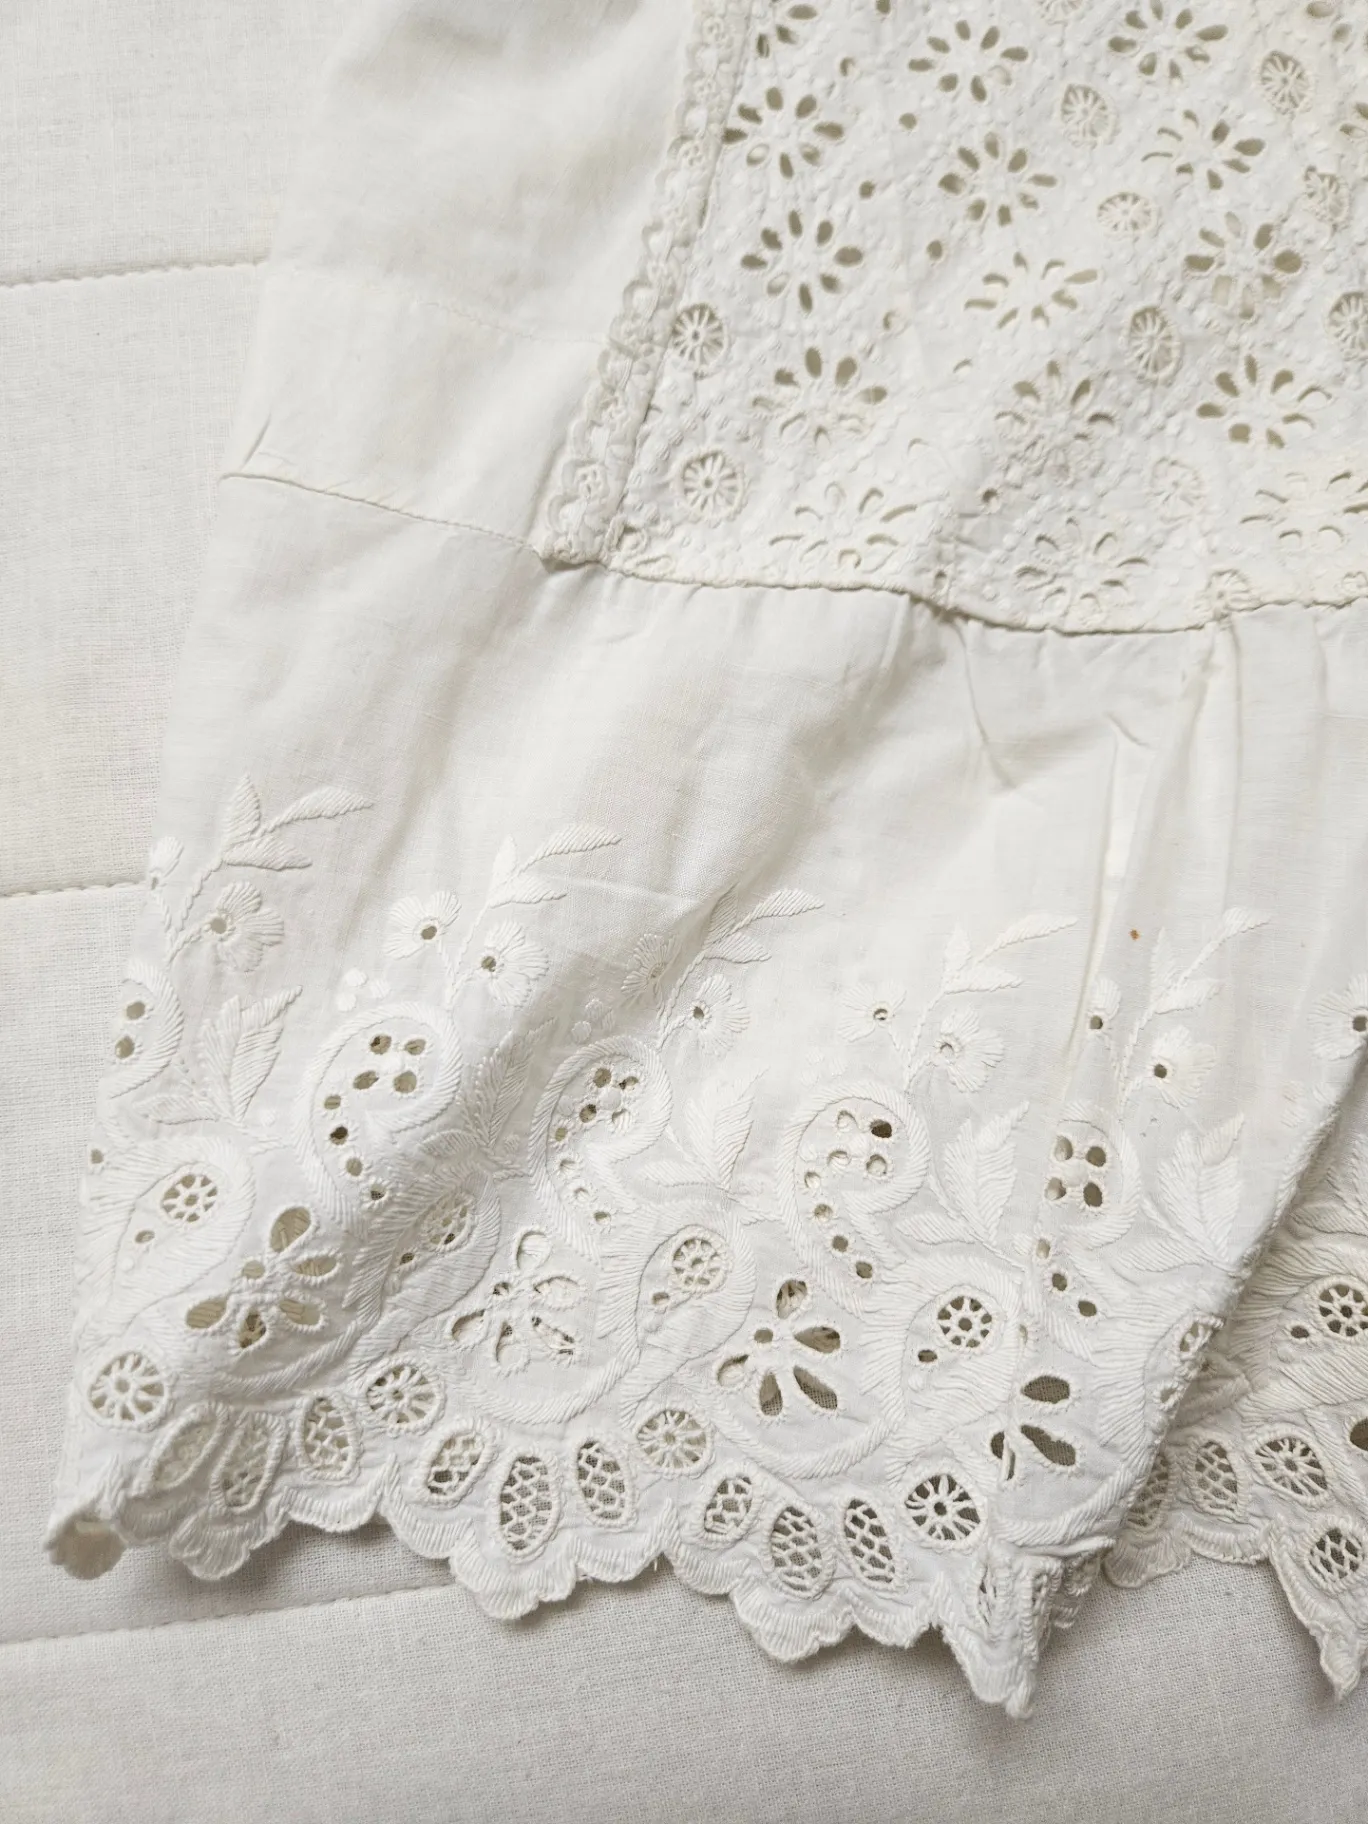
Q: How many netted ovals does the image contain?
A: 12